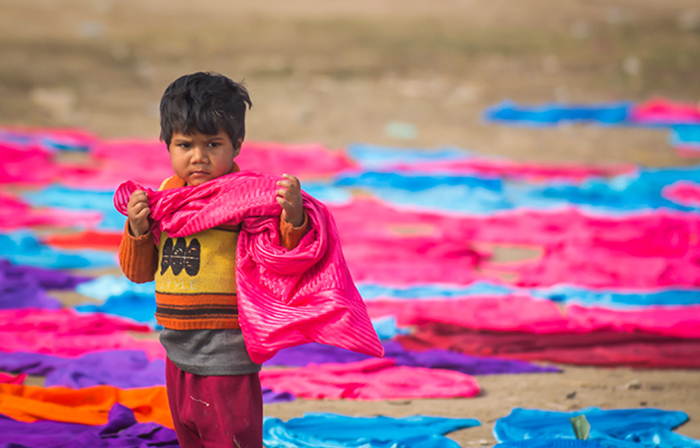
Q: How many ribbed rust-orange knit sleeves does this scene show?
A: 2